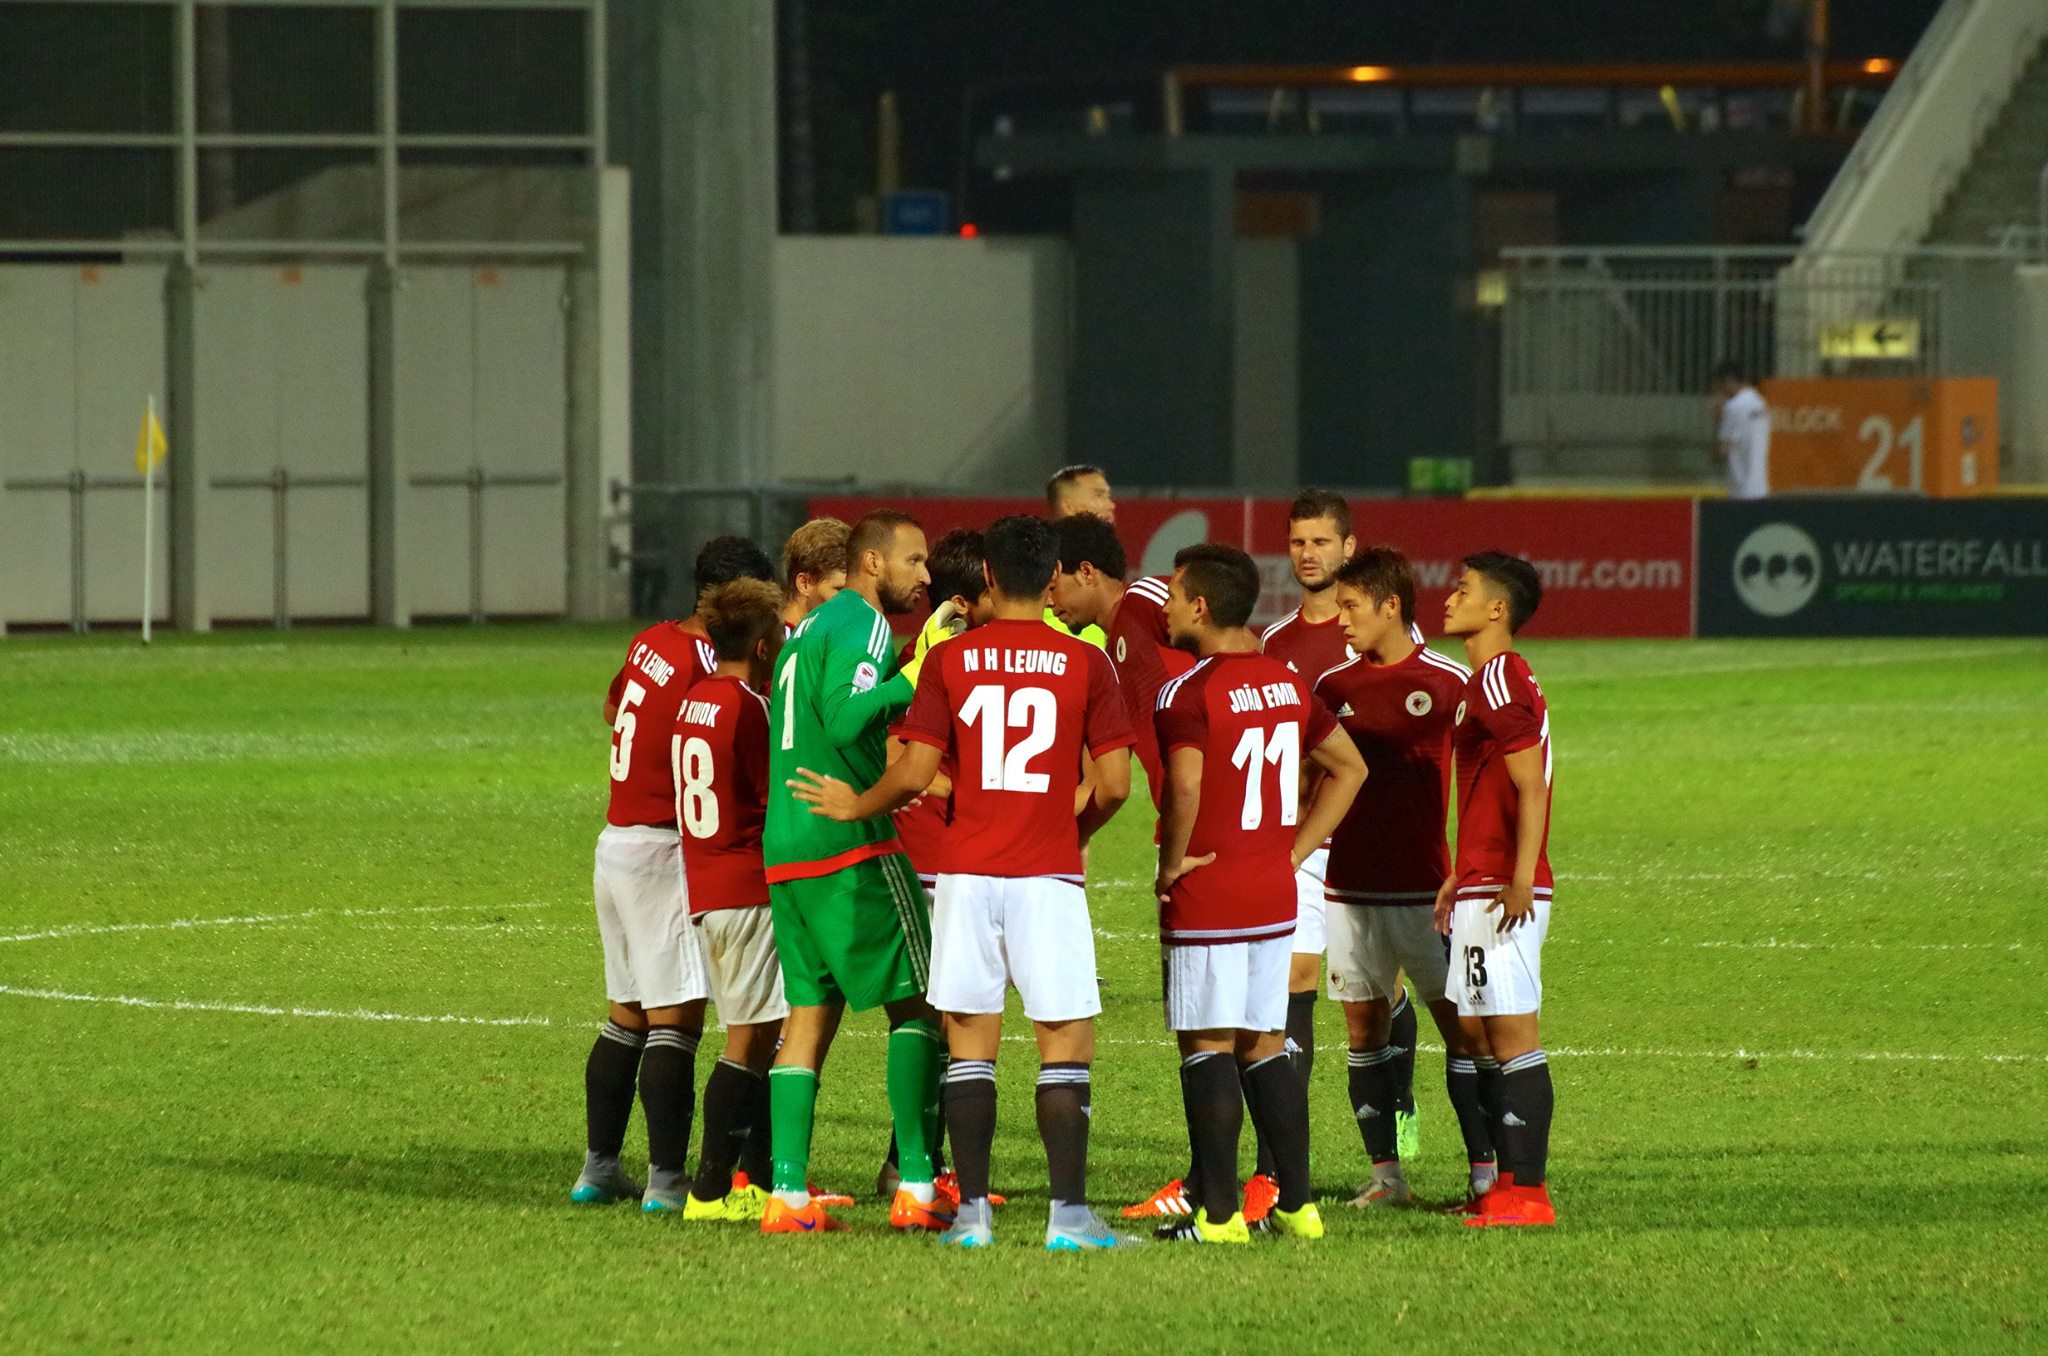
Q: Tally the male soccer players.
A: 11